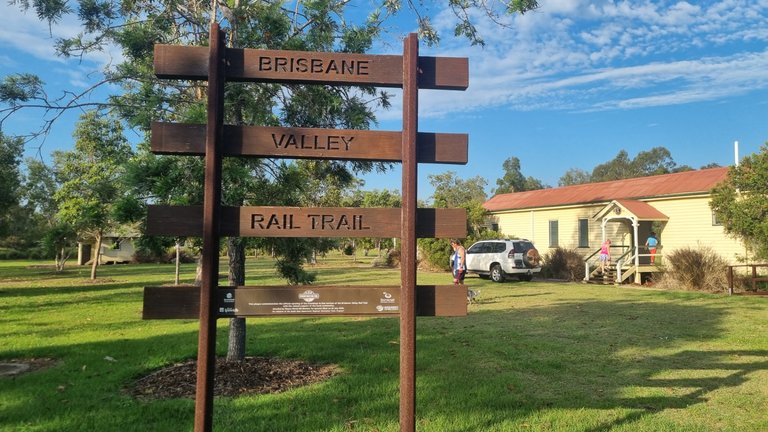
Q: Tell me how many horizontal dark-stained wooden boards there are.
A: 4